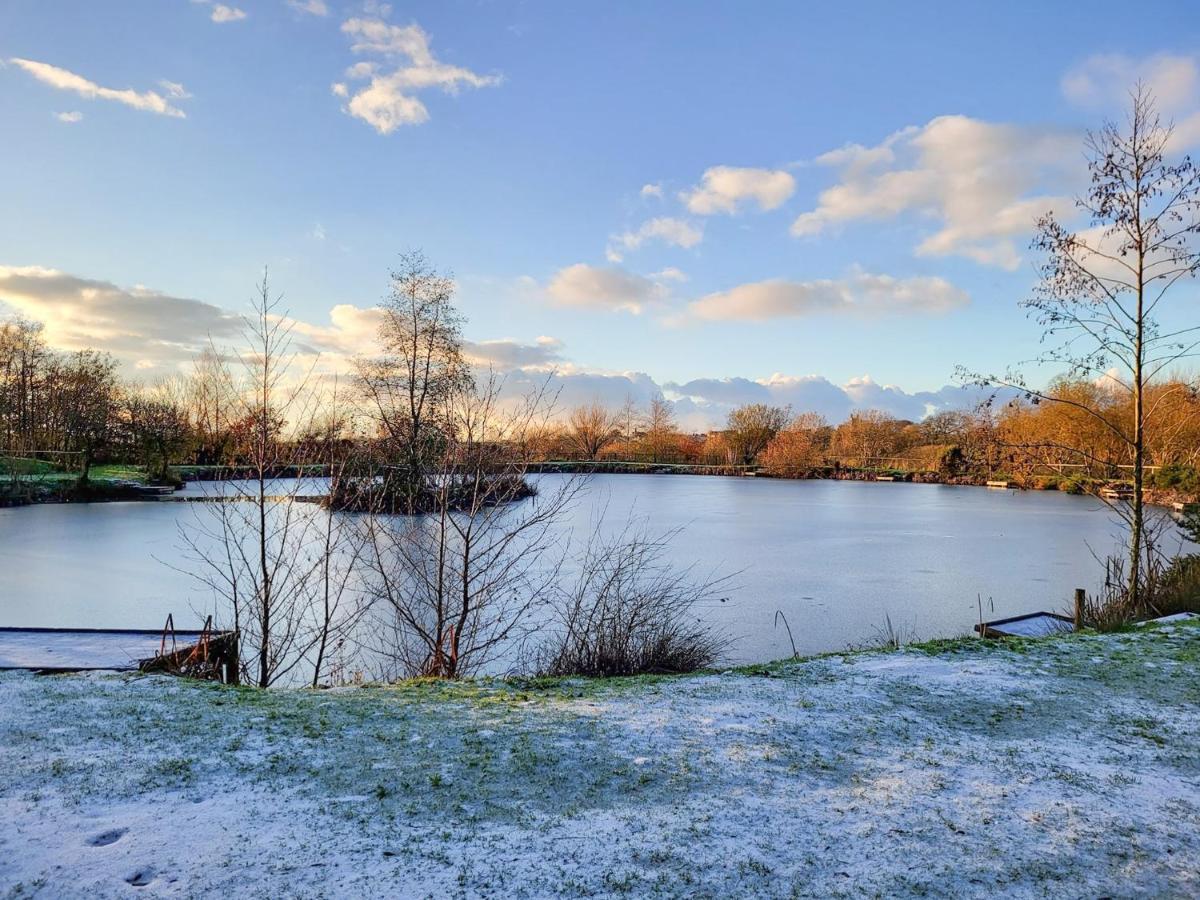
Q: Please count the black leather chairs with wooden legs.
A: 0